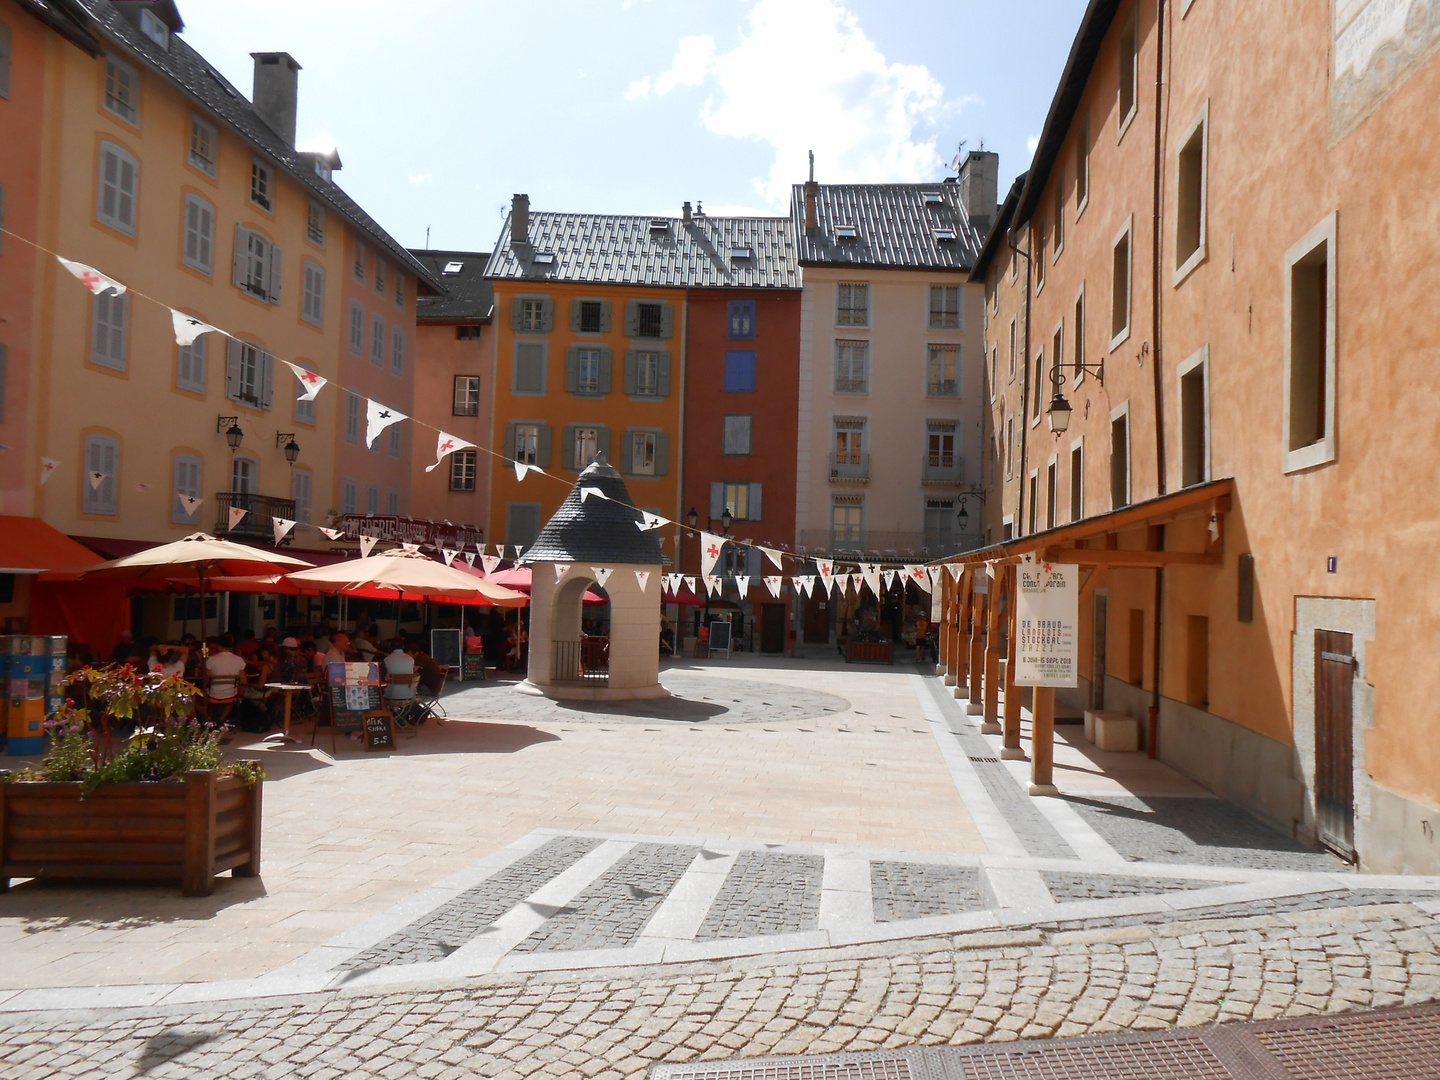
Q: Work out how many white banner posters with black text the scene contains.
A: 1